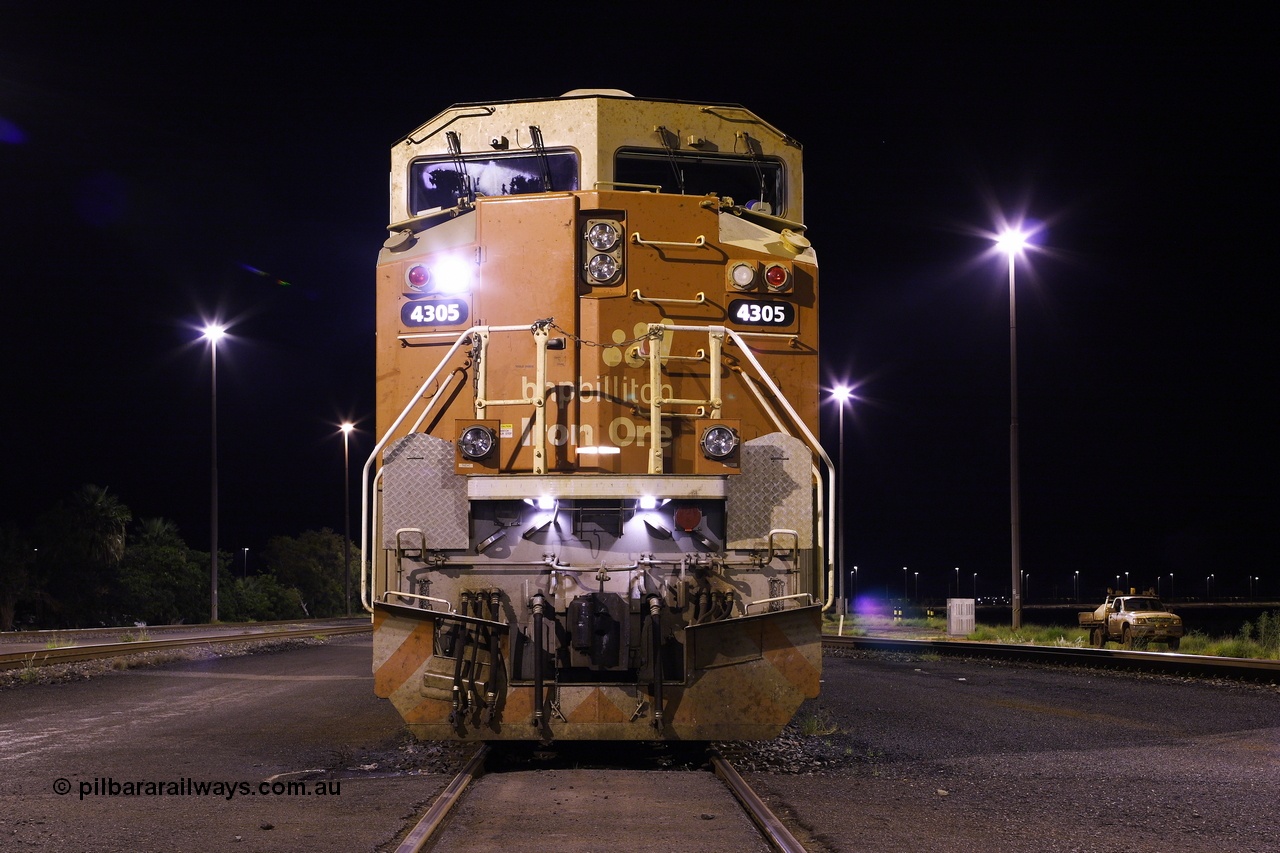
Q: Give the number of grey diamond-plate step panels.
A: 2